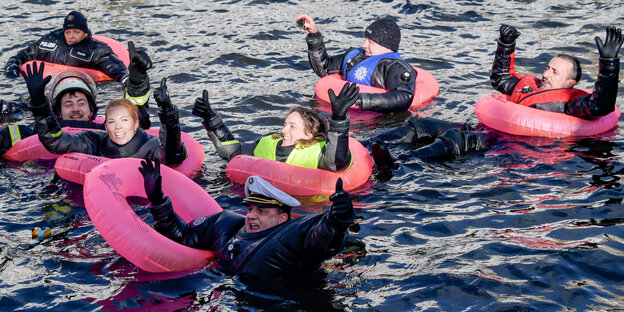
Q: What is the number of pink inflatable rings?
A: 7